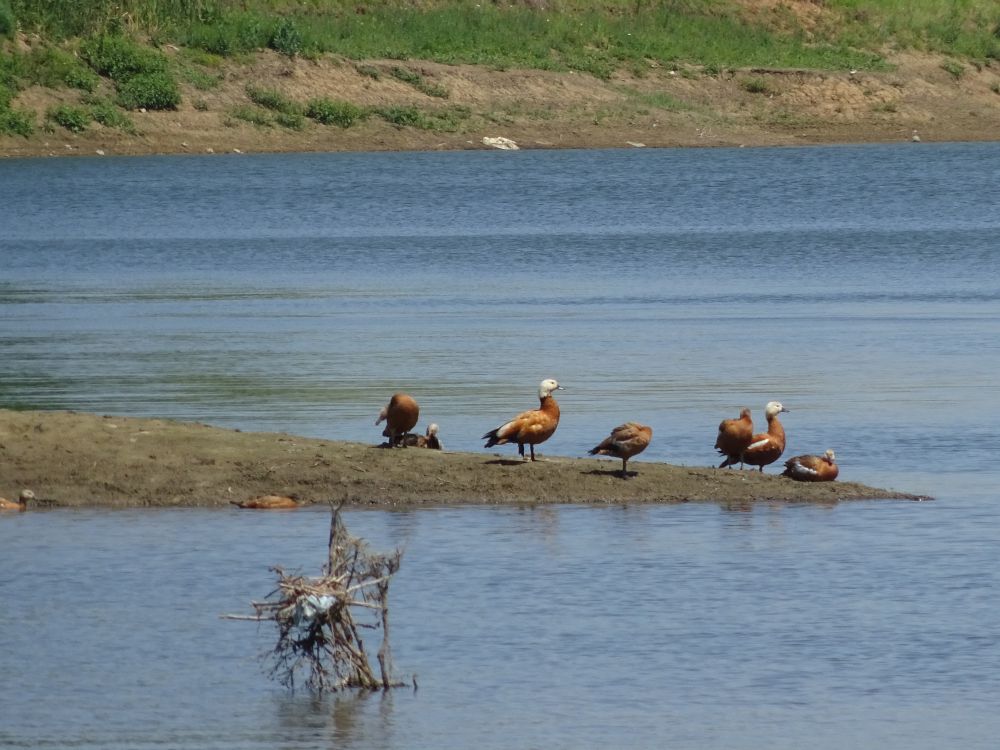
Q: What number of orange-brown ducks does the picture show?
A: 9